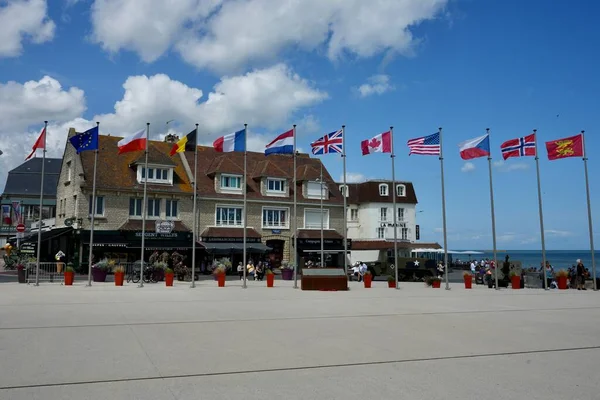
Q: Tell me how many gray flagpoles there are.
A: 12